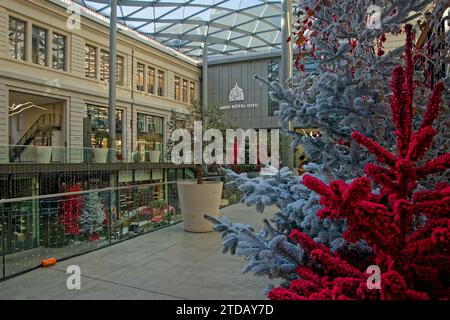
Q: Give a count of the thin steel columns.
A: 3